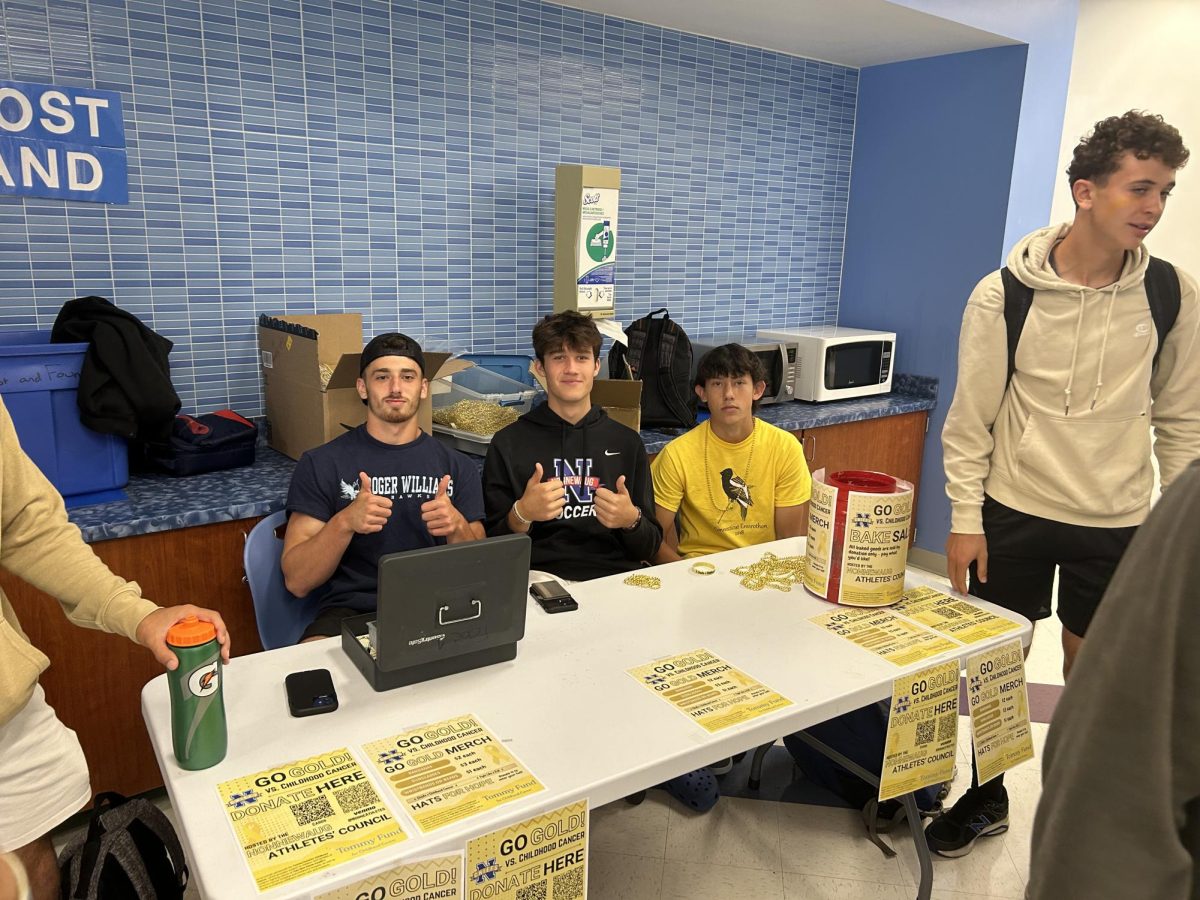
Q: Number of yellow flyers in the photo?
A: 11